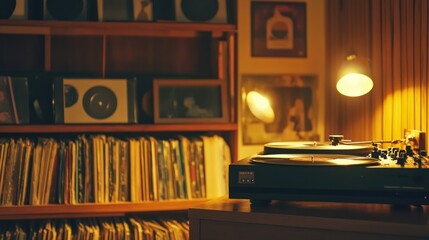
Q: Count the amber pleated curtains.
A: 1